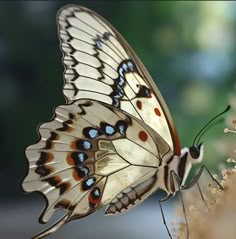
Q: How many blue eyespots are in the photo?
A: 8